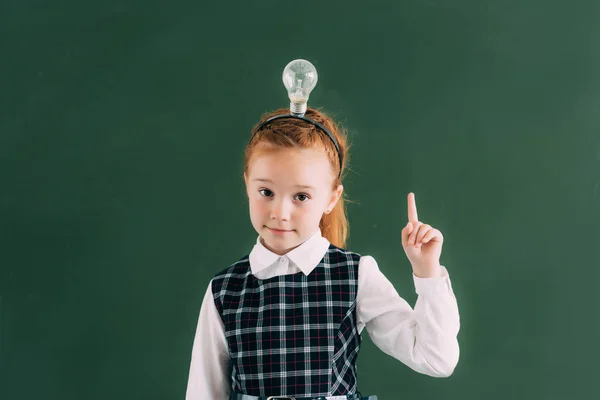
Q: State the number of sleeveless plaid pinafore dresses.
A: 1